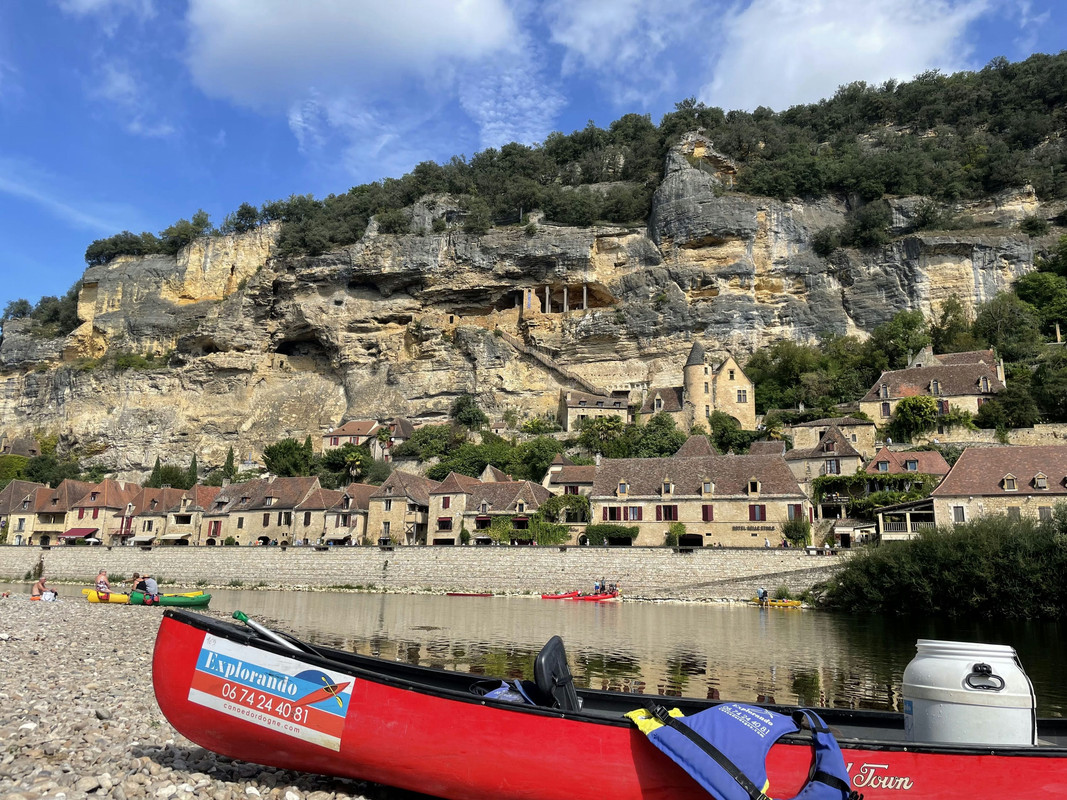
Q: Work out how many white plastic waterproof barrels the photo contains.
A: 1